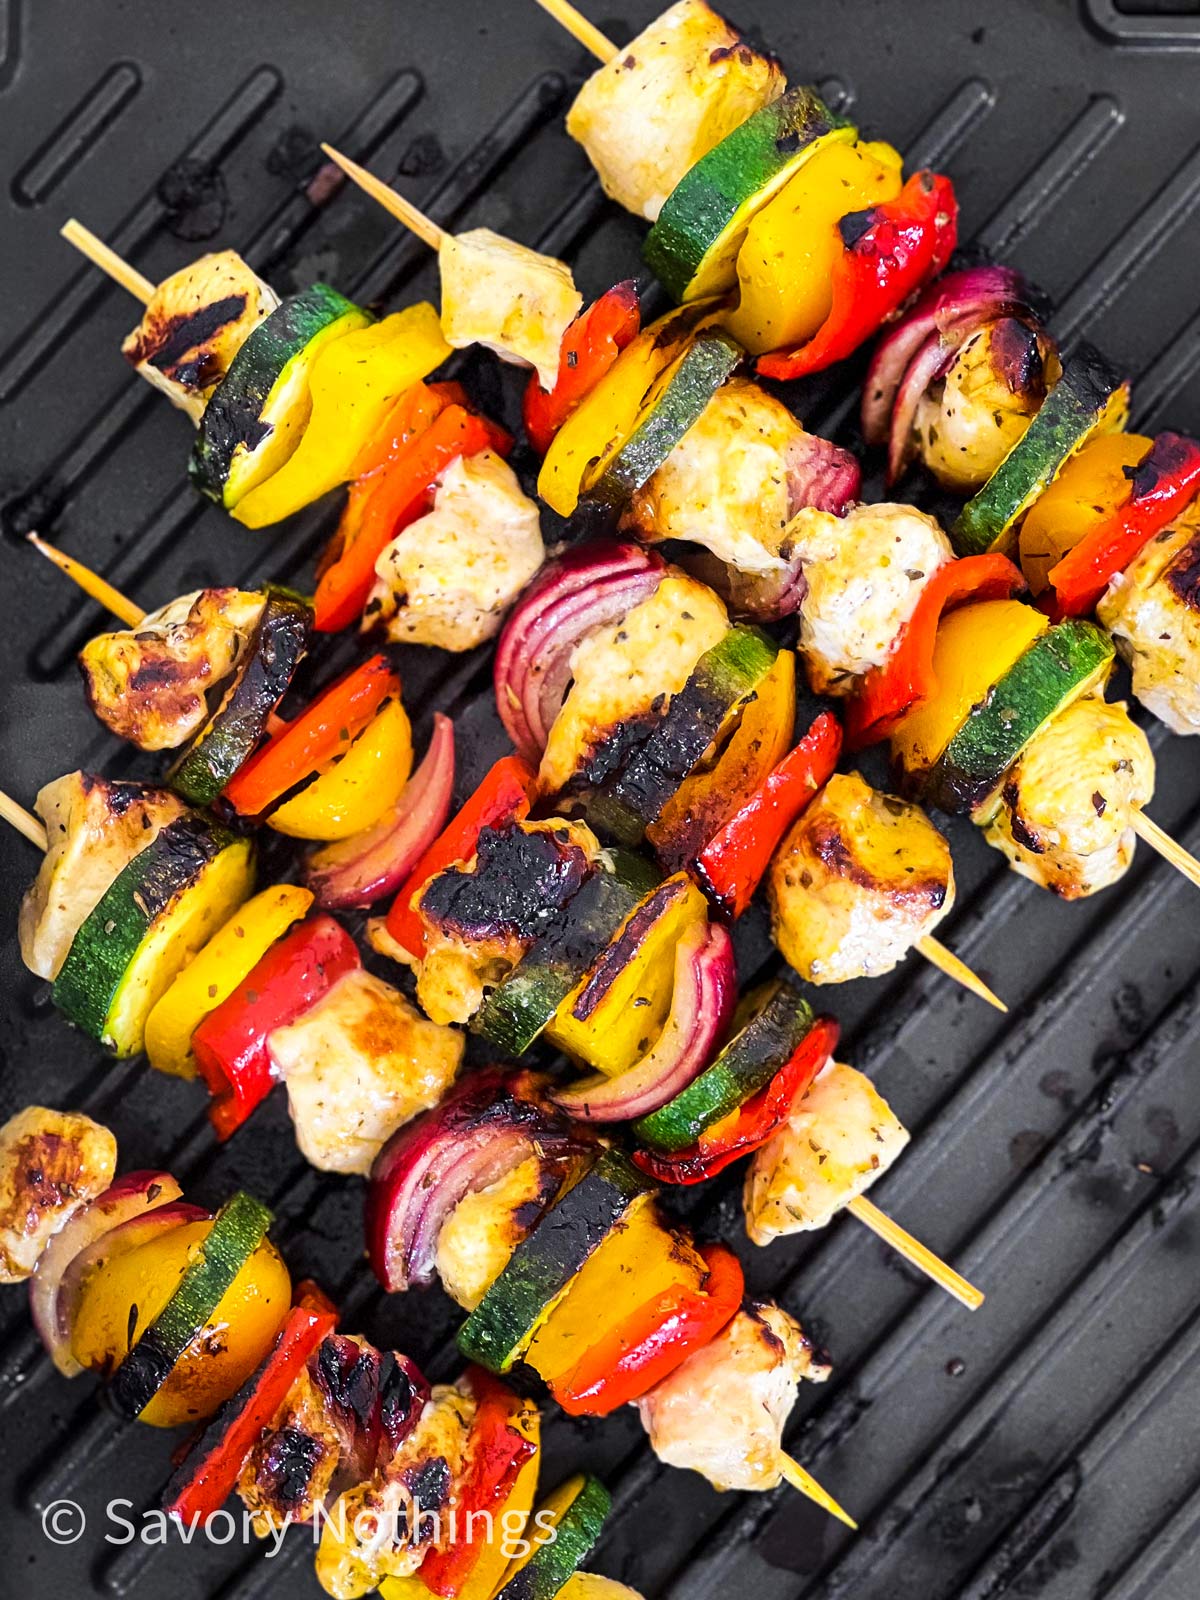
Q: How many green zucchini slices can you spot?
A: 13